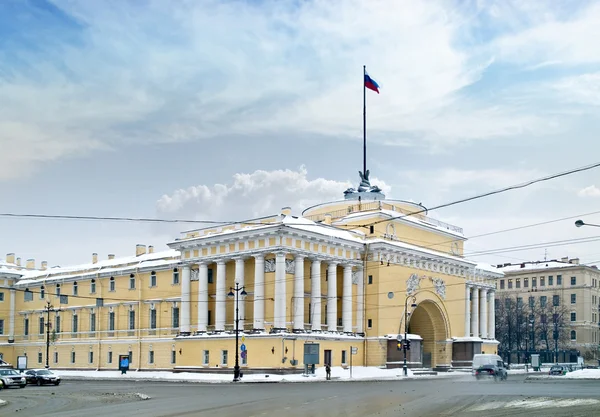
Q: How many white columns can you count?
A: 15